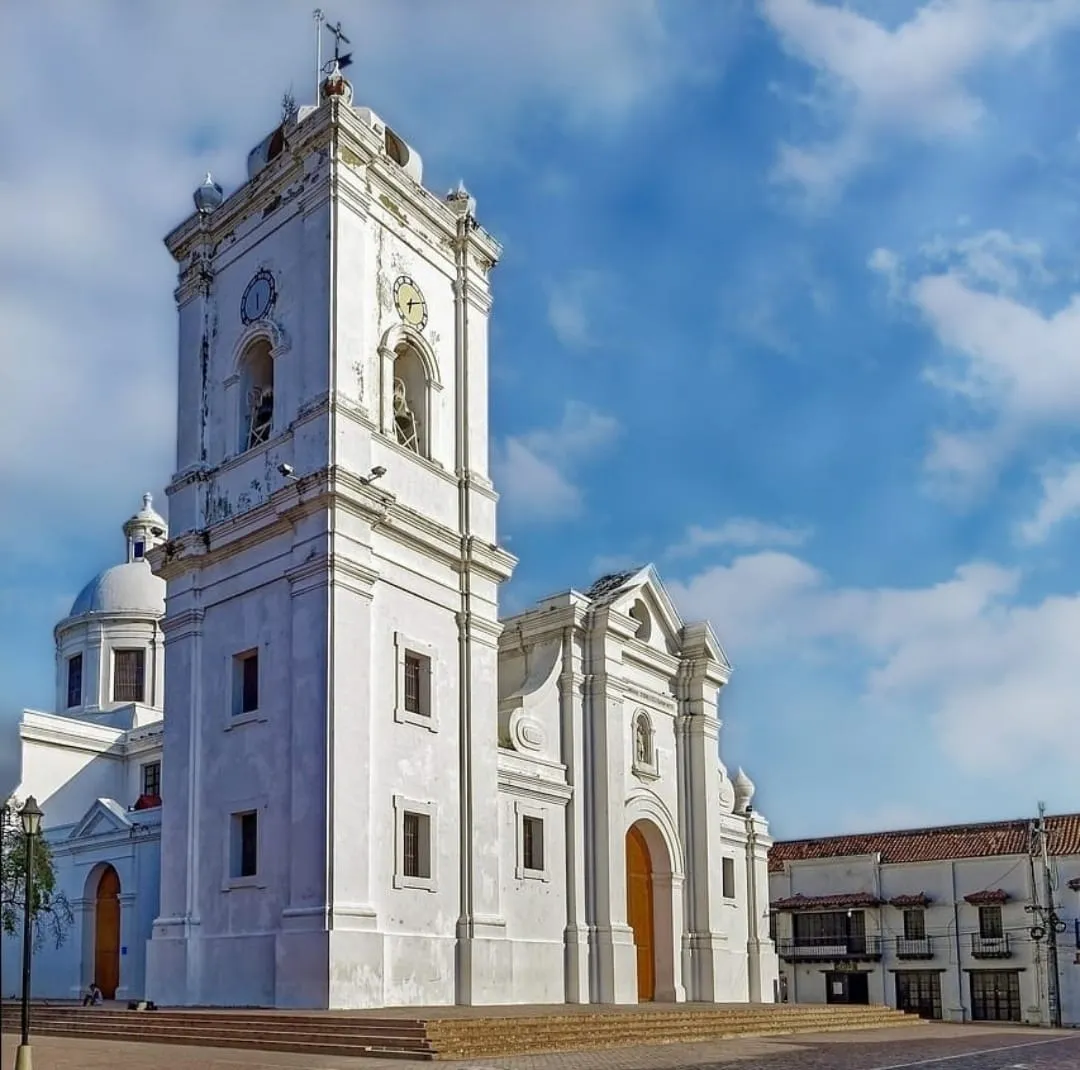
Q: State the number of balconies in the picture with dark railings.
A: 3